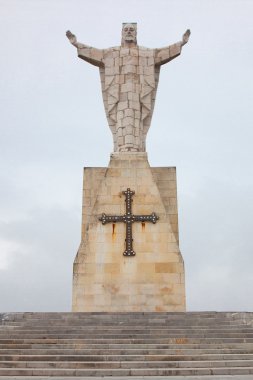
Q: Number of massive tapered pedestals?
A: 1